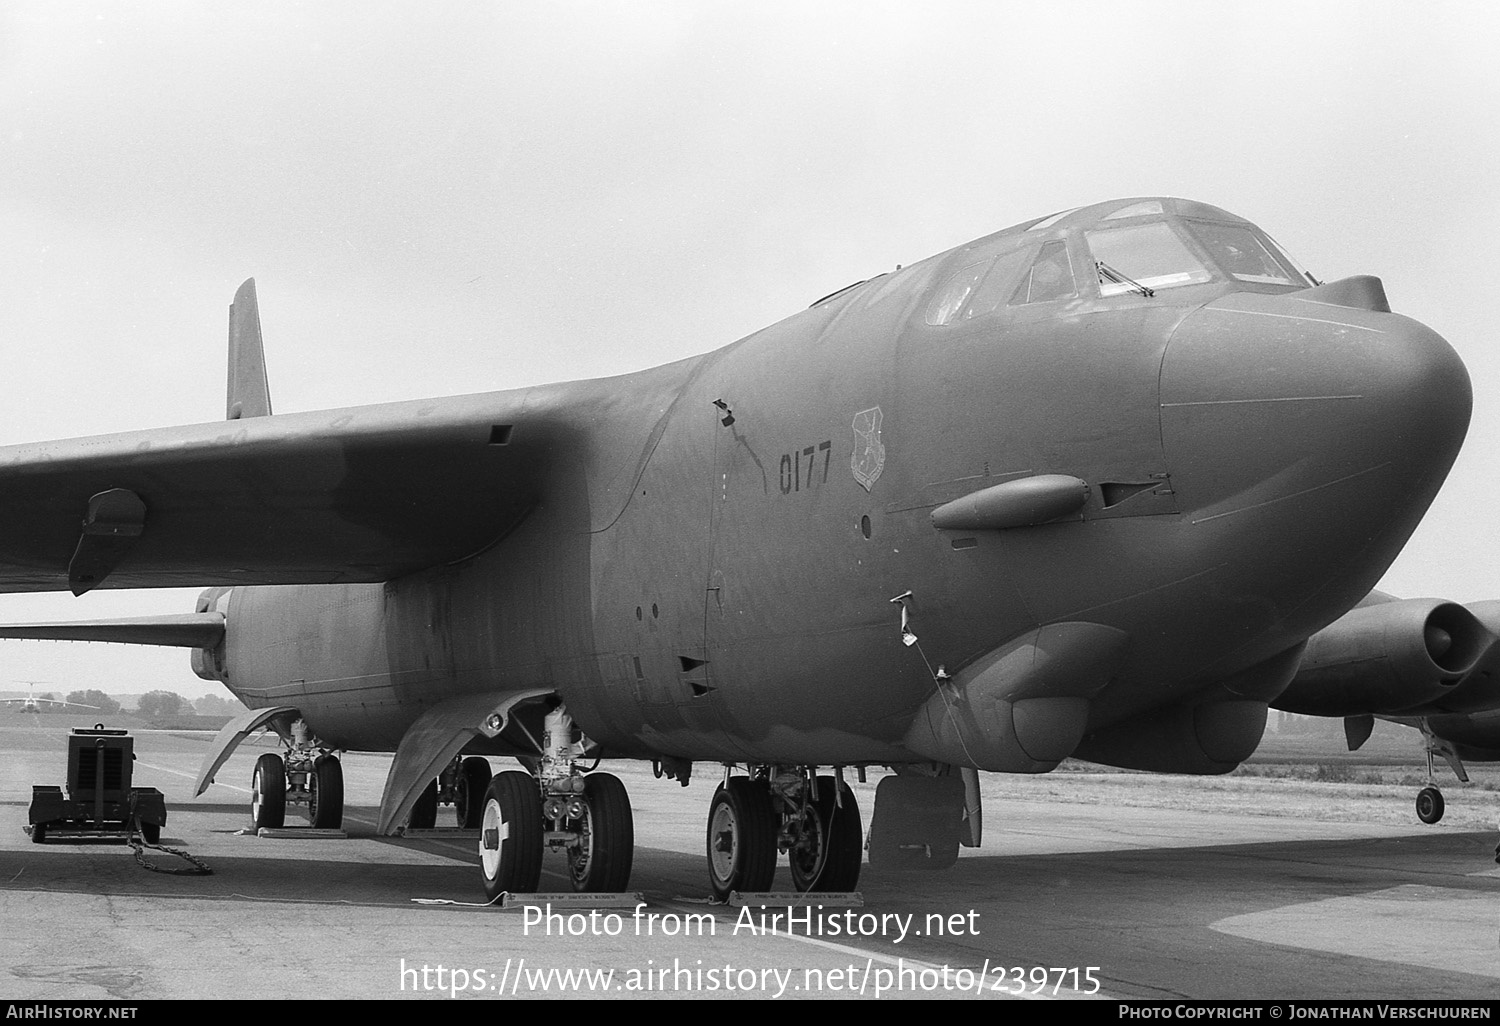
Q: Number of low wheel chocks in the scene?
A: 4